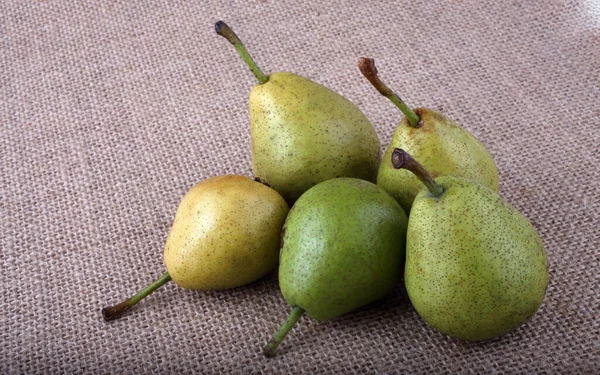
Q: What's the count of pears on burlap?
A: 5